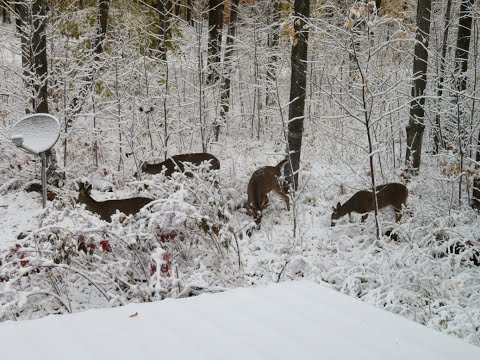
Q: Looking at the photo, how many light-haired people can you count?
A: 0